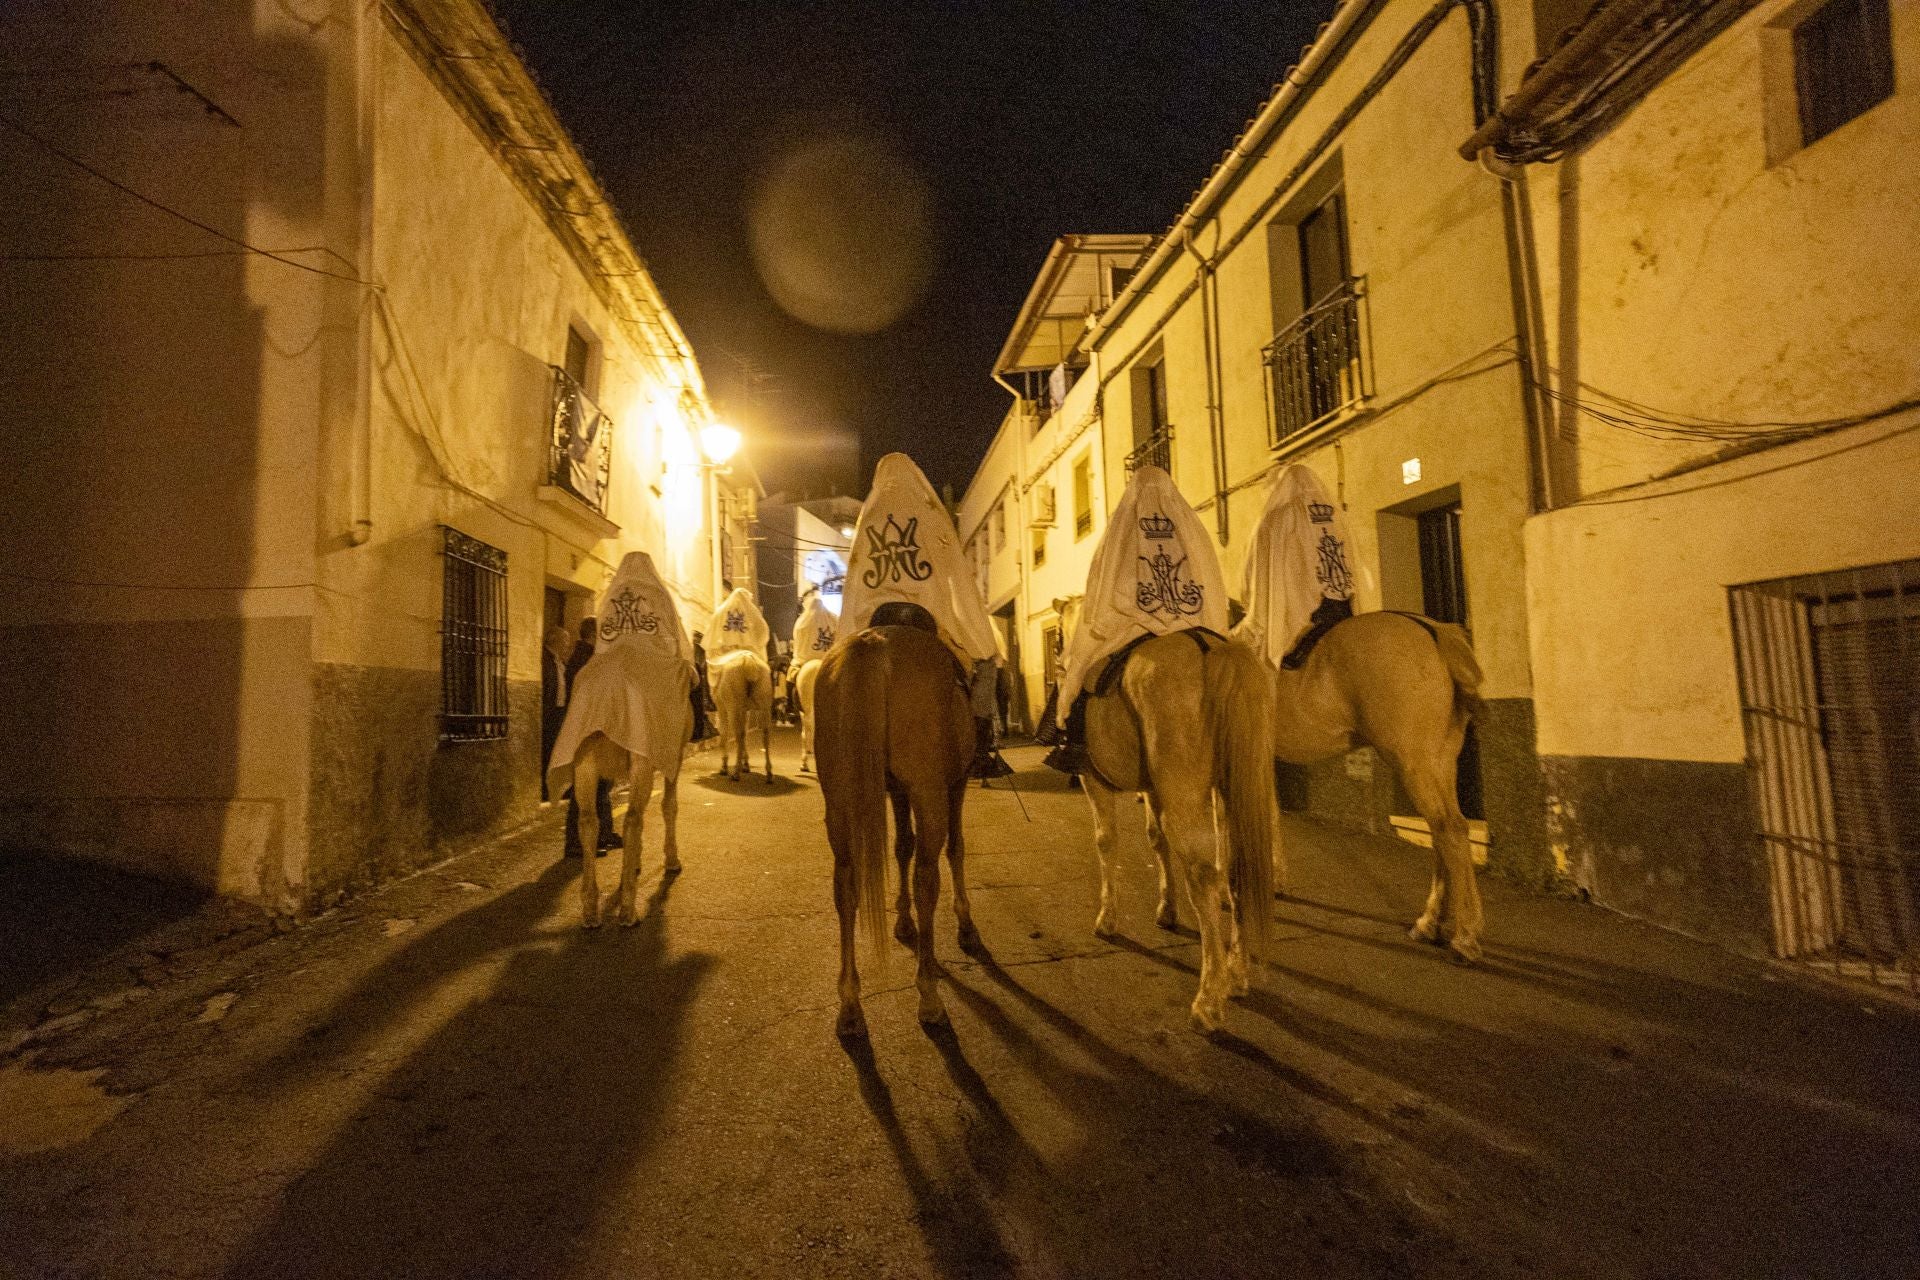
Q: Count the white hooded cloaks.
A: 6